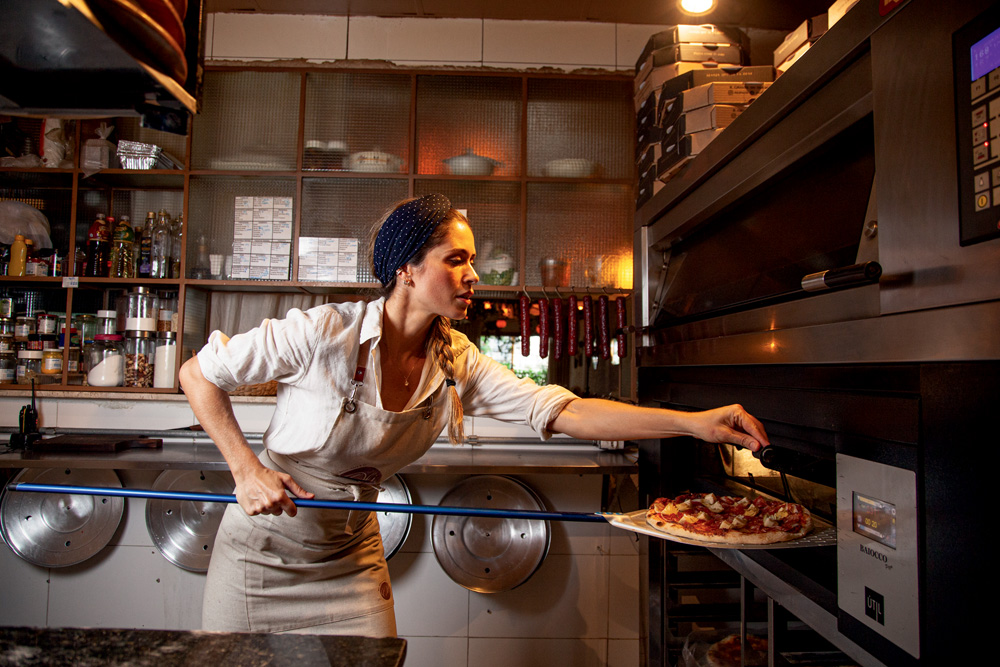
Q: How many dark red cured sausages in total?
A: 7